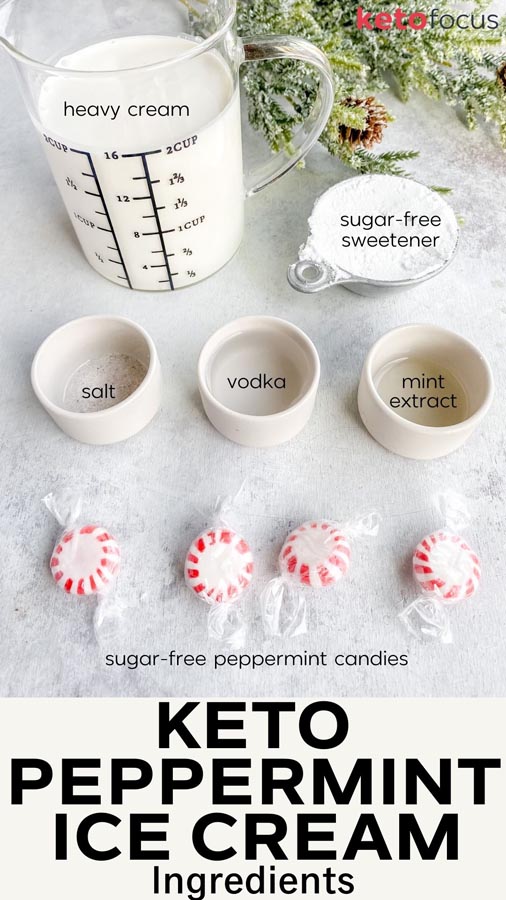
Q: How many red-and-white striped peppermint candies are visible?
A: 4